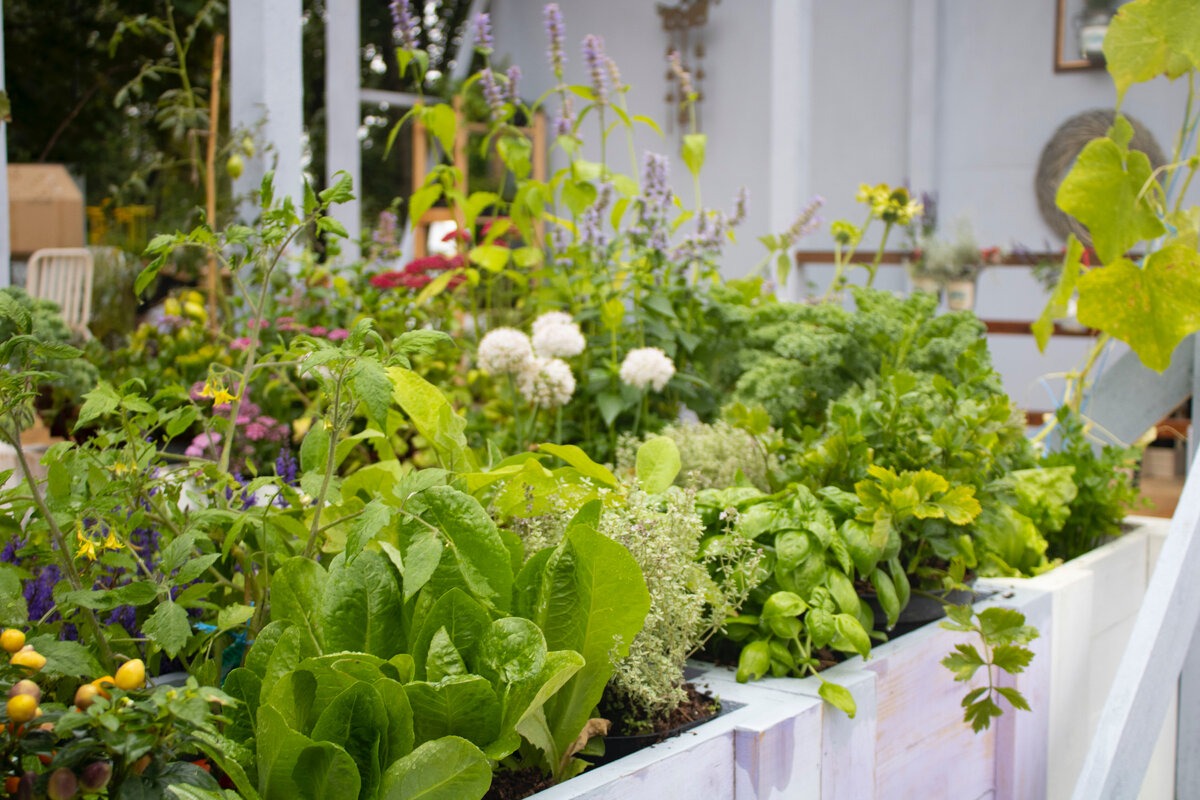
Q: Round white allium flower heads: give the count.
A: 4